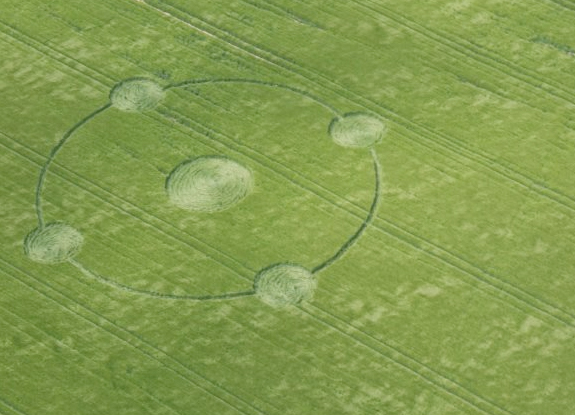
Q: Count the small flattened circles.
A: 4